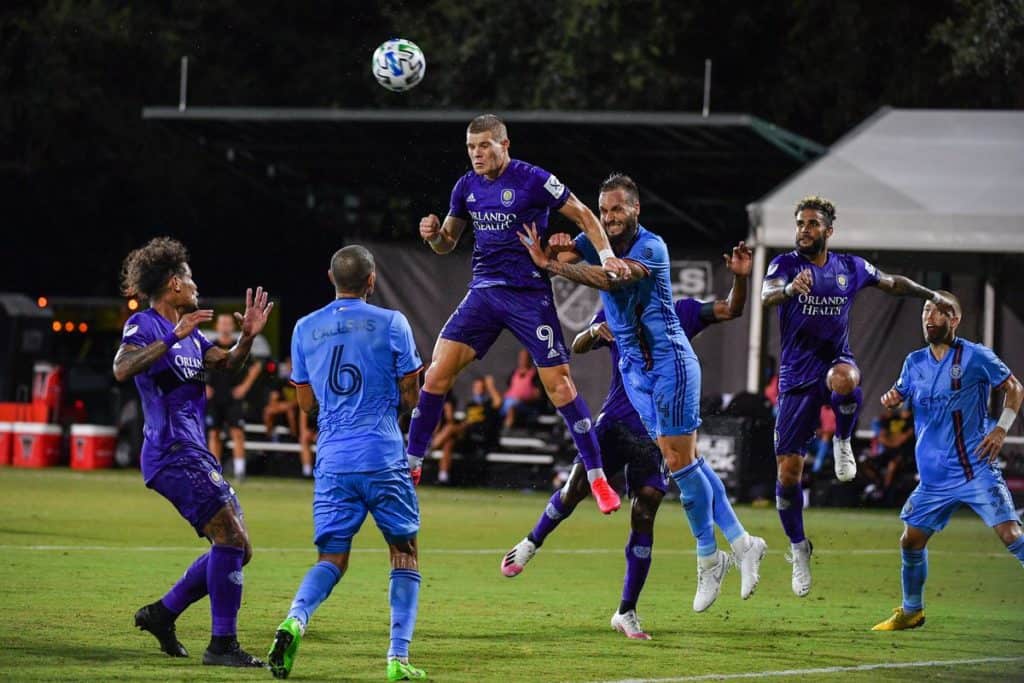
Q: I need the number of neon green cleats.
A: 2